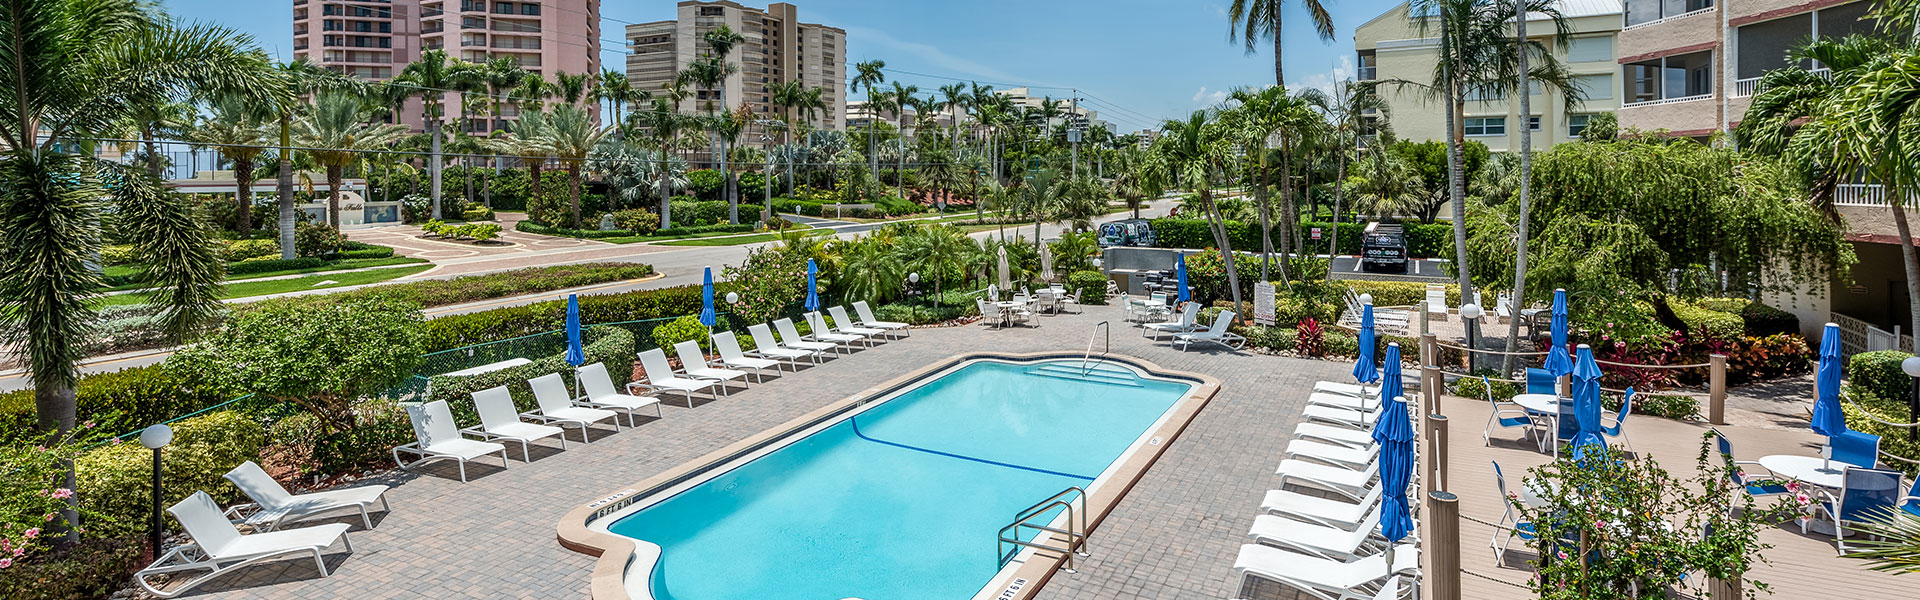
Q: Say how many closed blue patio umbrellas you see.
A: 10